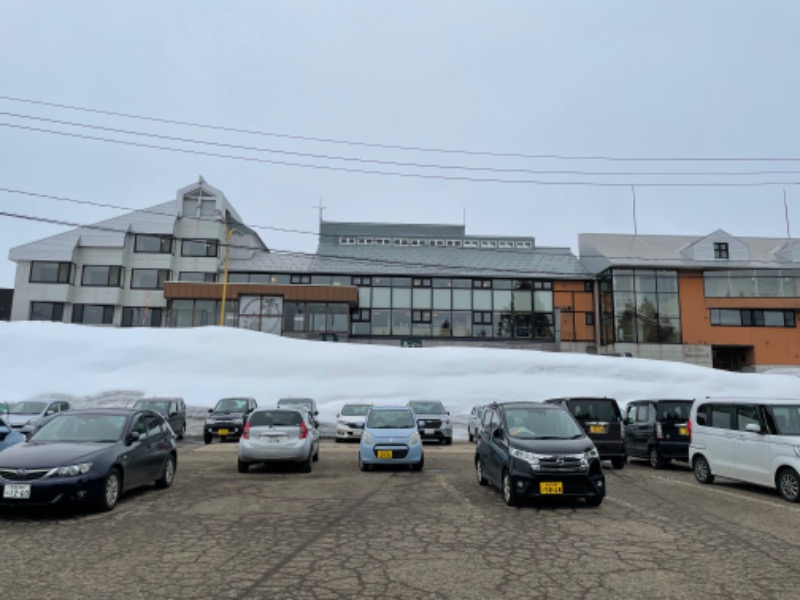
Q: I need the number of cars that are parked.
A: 15